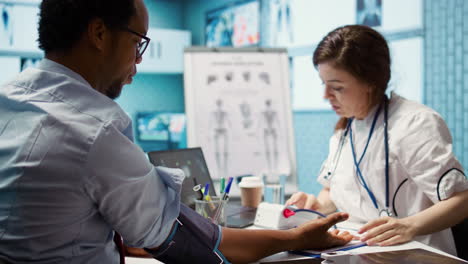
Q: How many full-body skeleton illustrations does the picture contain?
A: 2